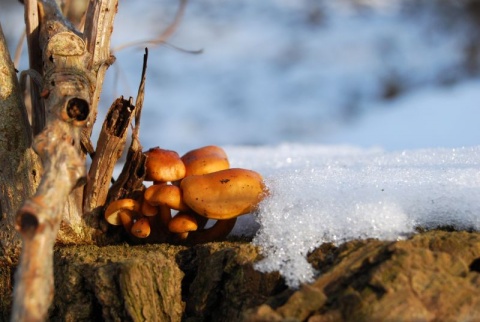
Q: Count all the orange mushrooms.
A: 8